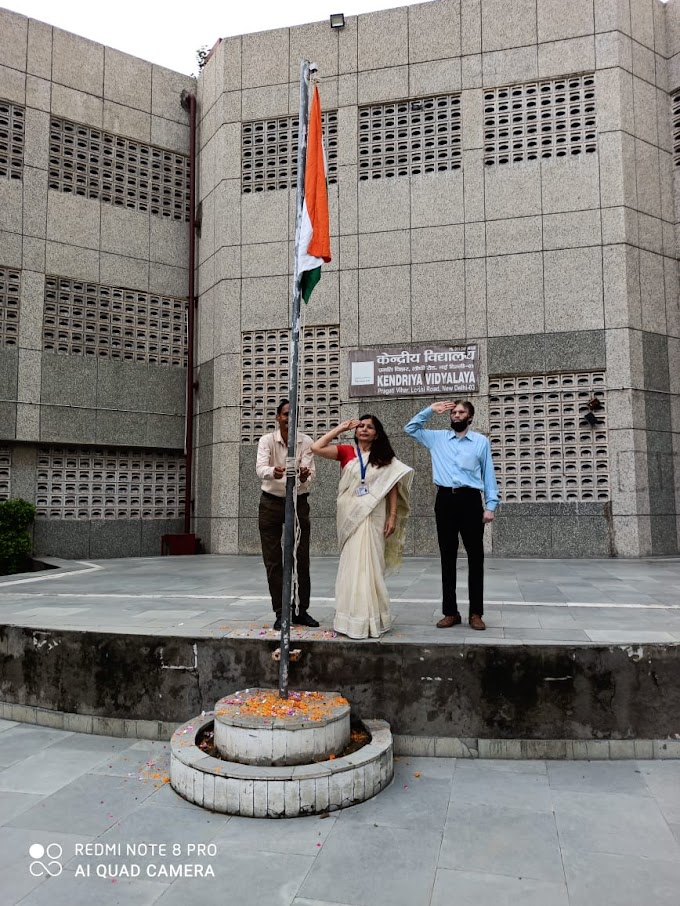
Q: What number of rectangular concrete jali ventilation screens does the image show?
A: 12